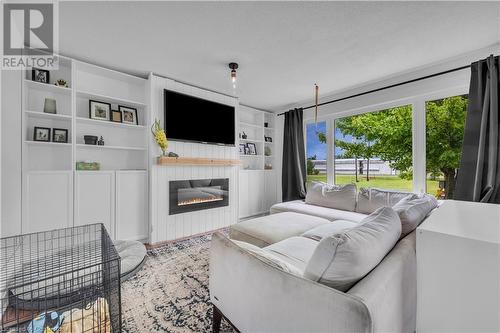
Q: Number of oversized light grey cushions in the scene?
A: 4